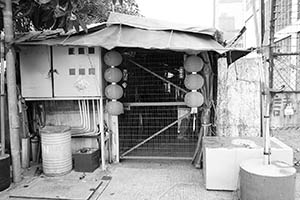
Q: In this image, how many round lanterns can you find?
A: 7